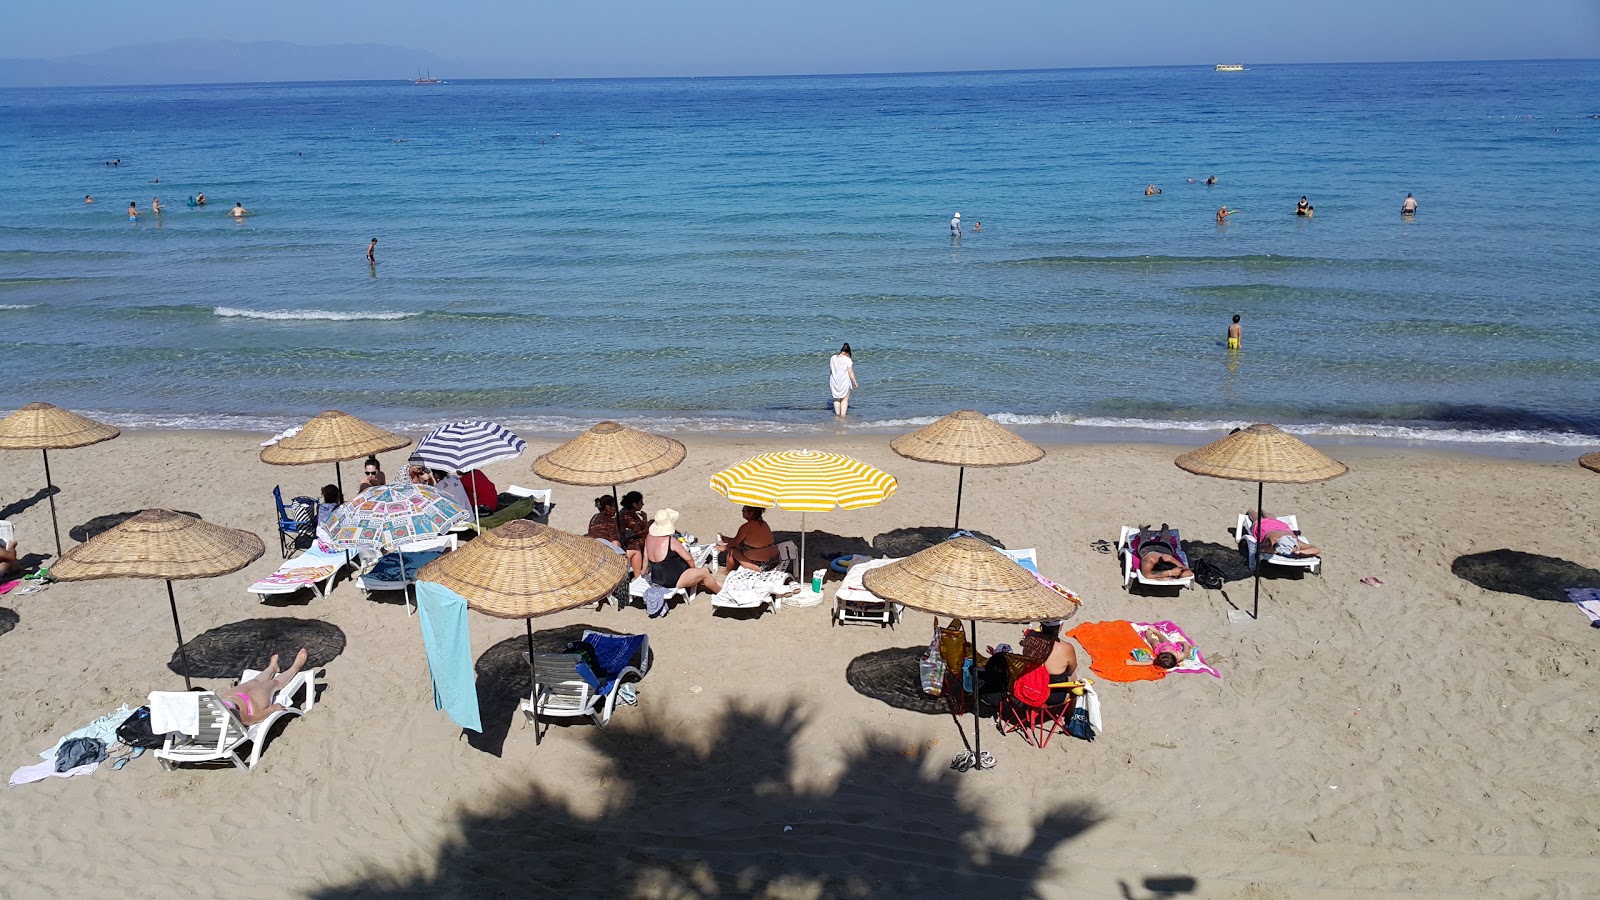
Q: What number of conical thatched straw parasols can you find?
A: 9